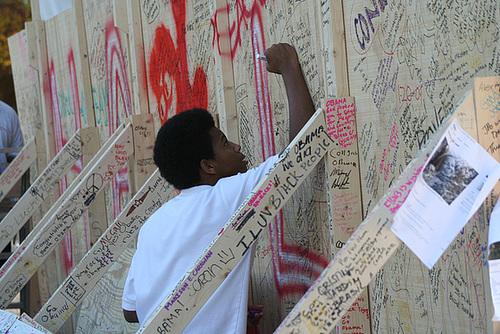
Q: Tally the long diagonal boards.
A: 6